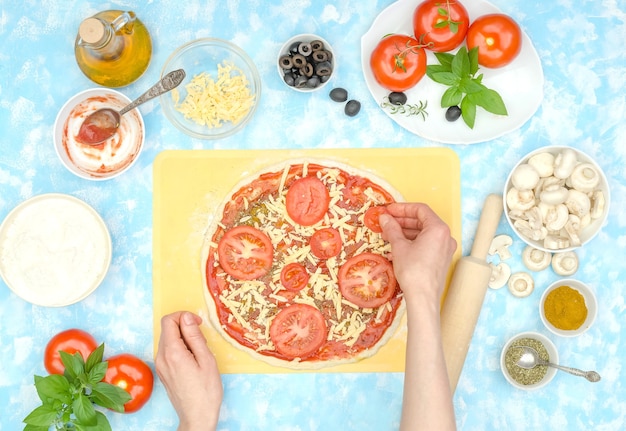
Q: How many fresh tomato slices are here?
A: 7